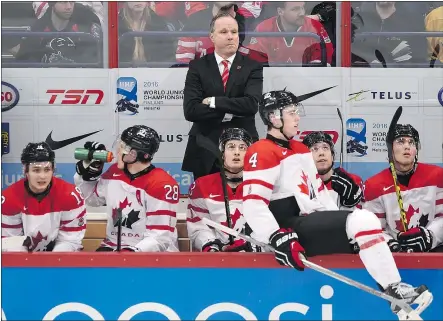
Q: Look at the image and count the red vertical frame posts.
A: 2